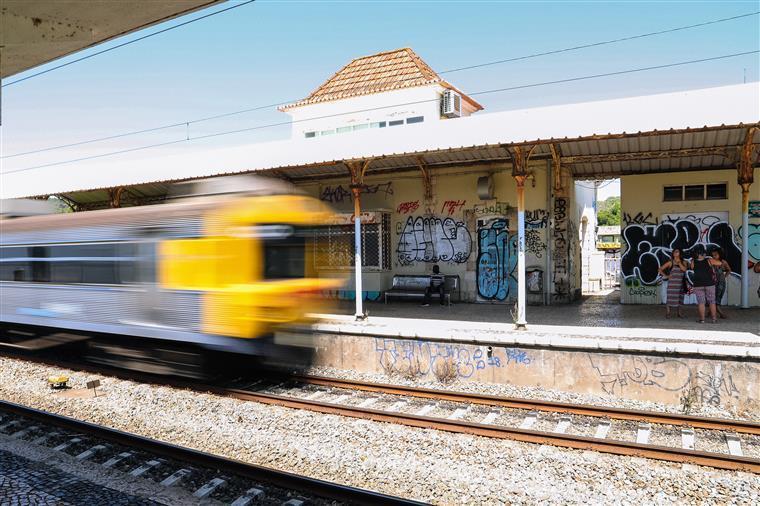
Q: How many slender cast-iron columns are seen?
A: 3